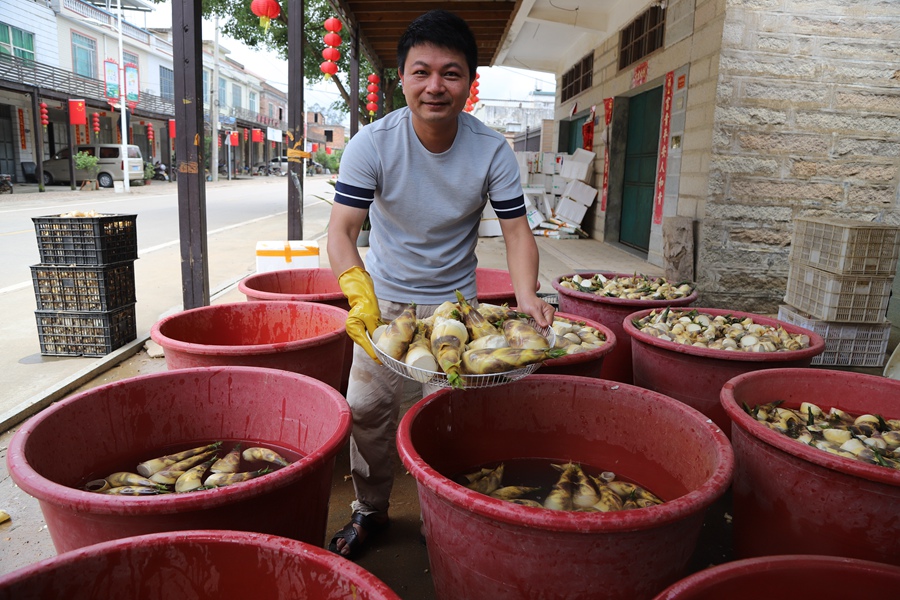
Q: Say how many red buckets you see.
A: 11